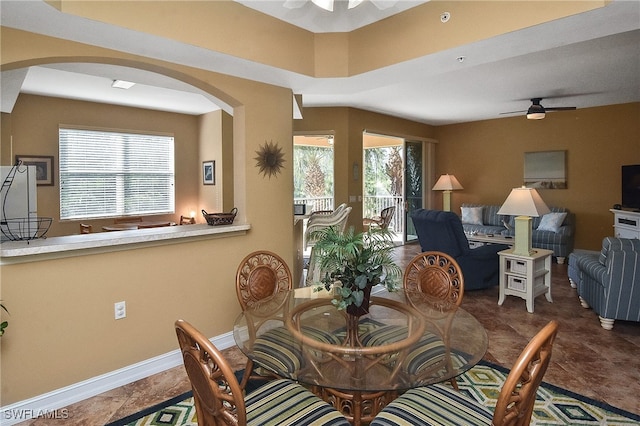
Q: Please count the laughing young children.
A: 0